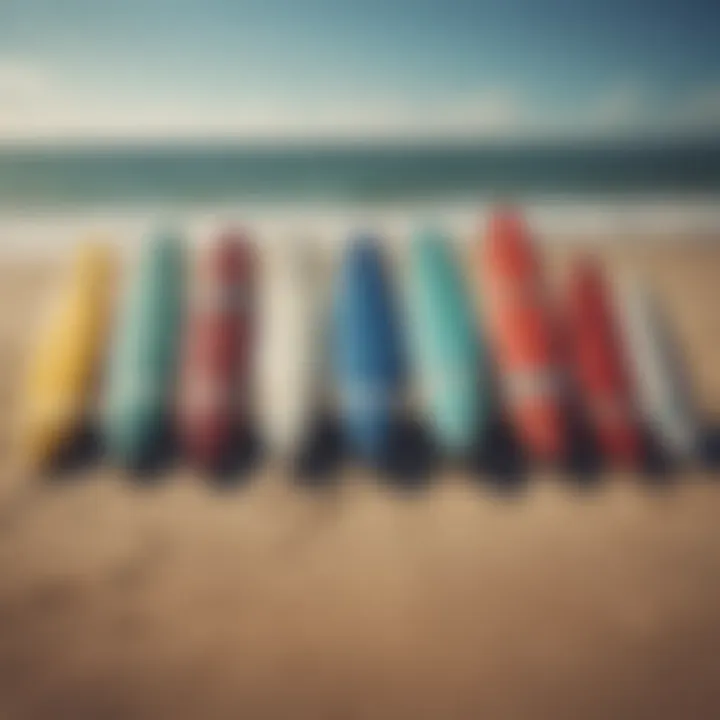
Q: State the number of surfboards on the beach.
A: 9